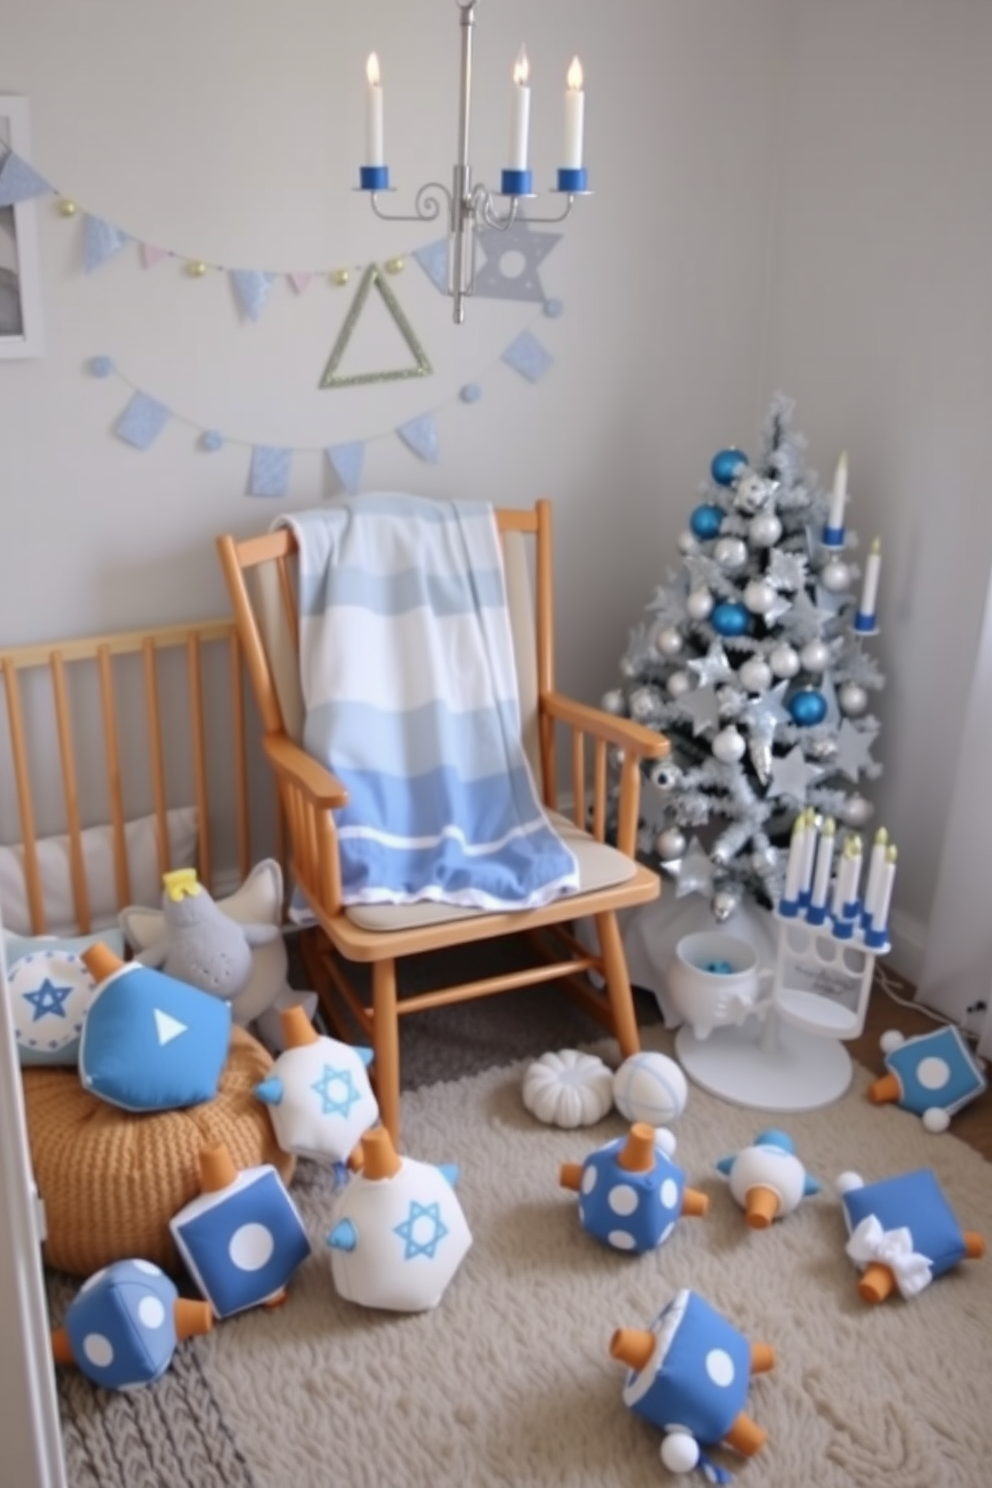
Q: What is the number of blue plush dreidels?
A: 7